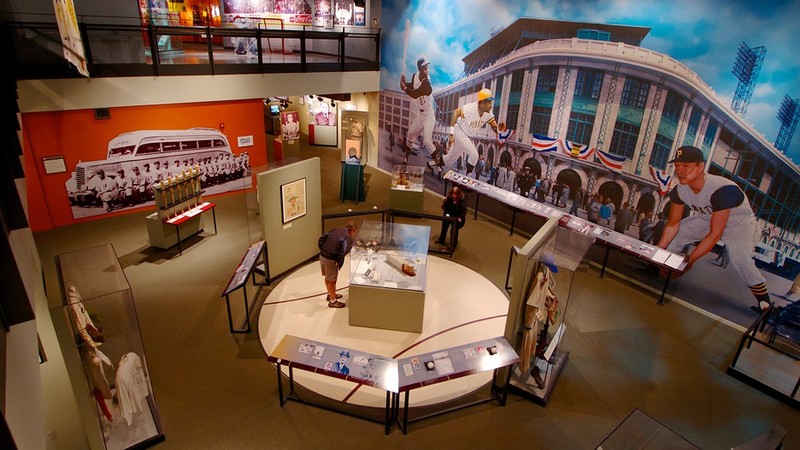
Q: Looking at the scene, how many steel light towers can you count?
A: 2